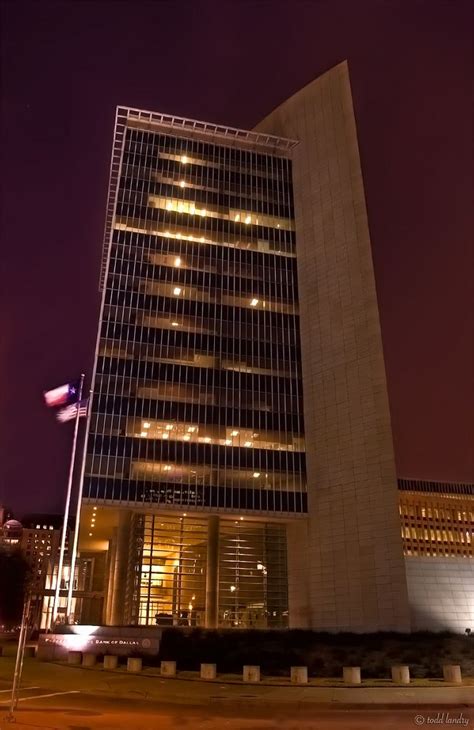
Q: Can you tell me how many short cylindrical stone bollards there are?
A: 11